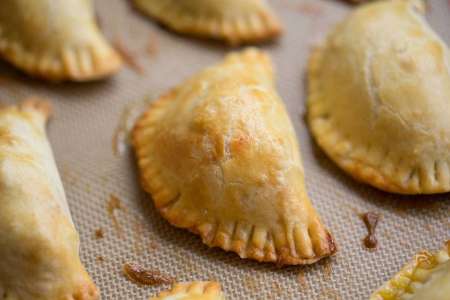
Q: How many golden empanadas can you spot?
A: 7